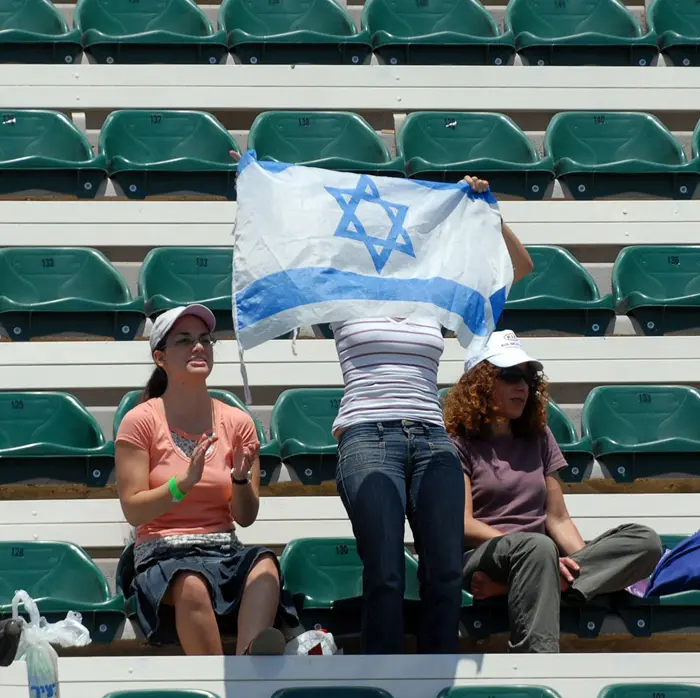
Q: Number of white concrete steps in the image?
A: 5